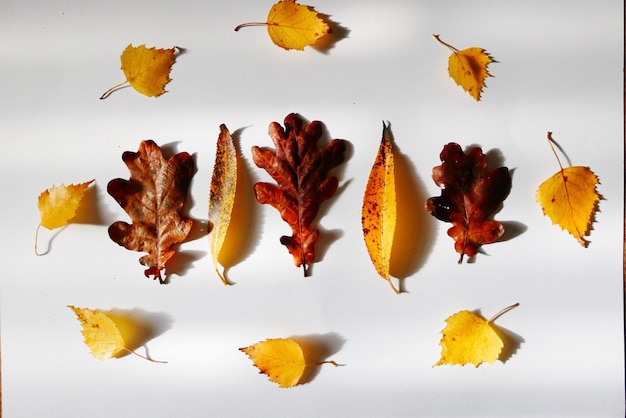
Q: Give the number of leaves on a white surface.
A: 13